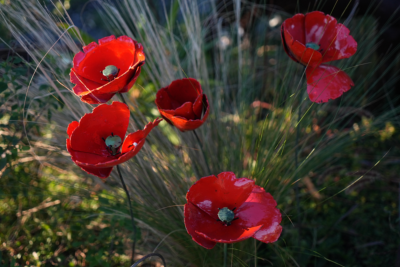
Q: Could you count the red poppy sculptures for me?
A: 5